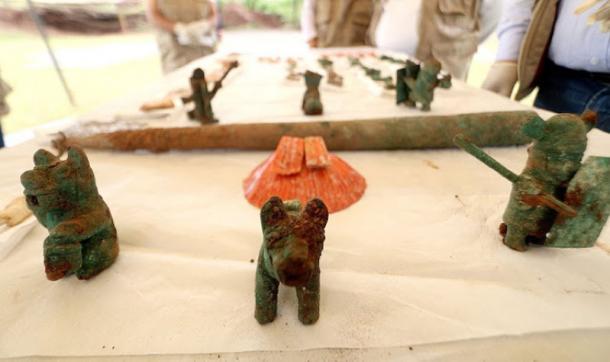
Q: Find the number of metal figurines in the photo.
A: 6